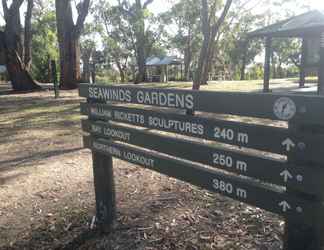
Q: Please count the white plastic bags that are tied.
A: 0